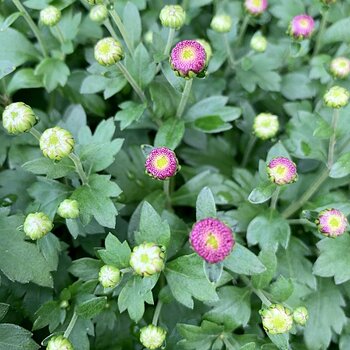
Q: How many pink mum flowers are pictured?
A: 7